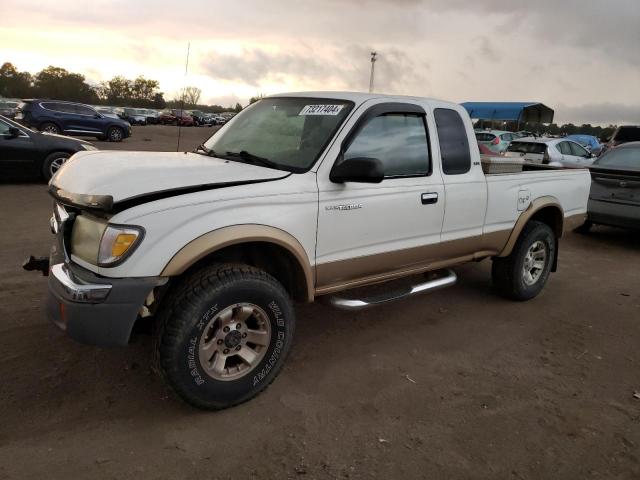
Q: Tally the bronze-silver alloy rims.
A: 2